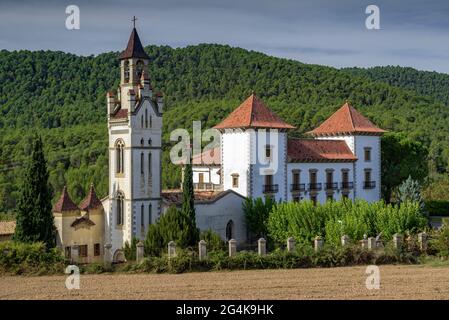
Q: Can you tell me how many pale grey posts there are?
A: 13